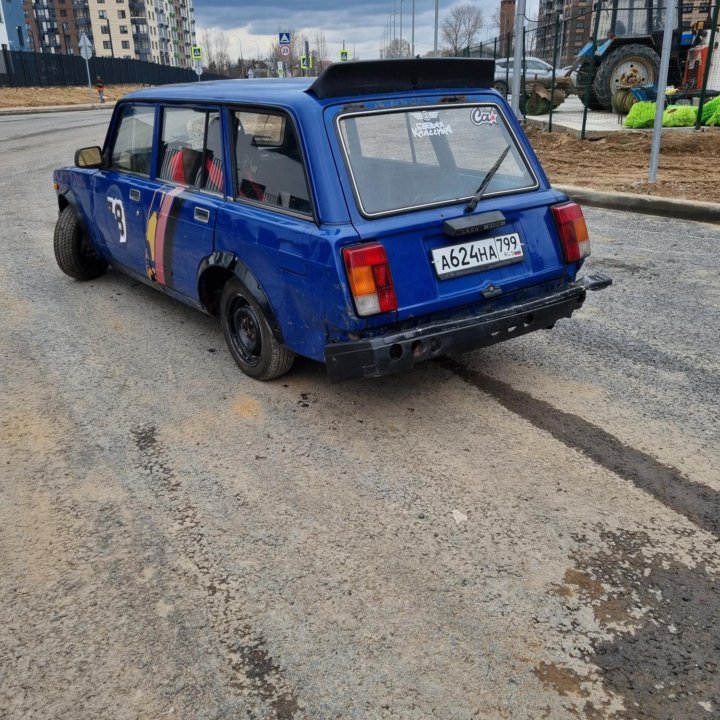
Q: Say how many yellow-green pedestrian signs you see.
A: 3